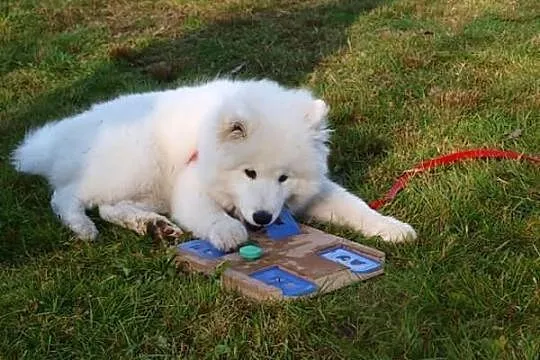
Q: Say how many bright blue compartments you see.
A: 4